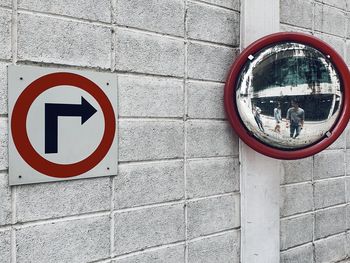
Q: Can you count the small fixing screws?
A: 4